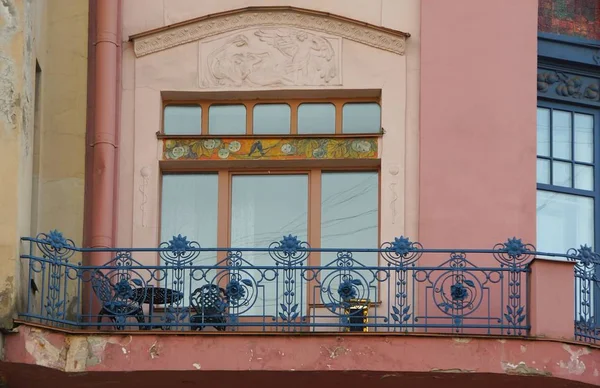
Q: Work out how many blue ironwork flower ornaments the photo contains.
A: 10